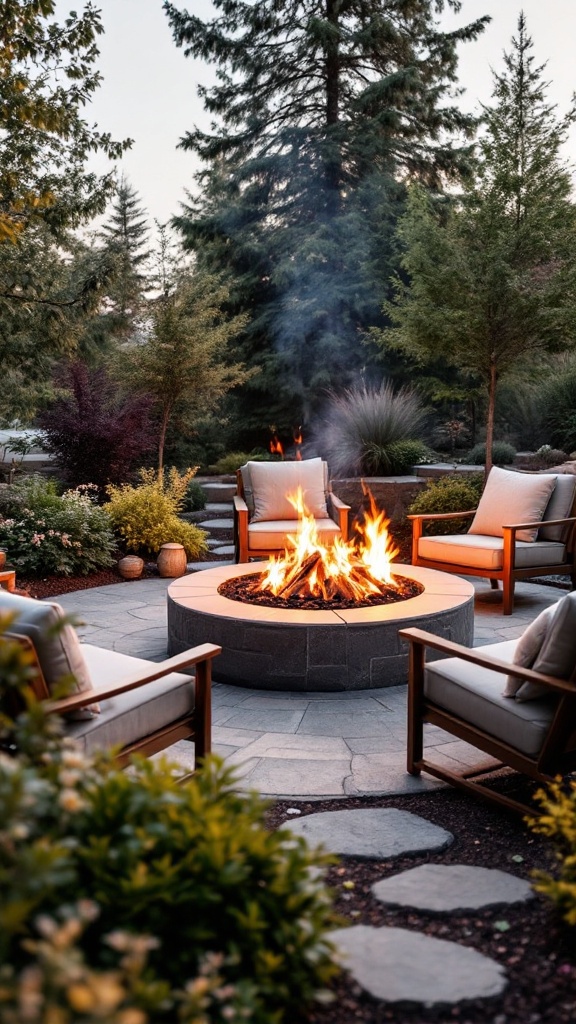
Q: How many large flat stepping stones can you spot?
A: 3